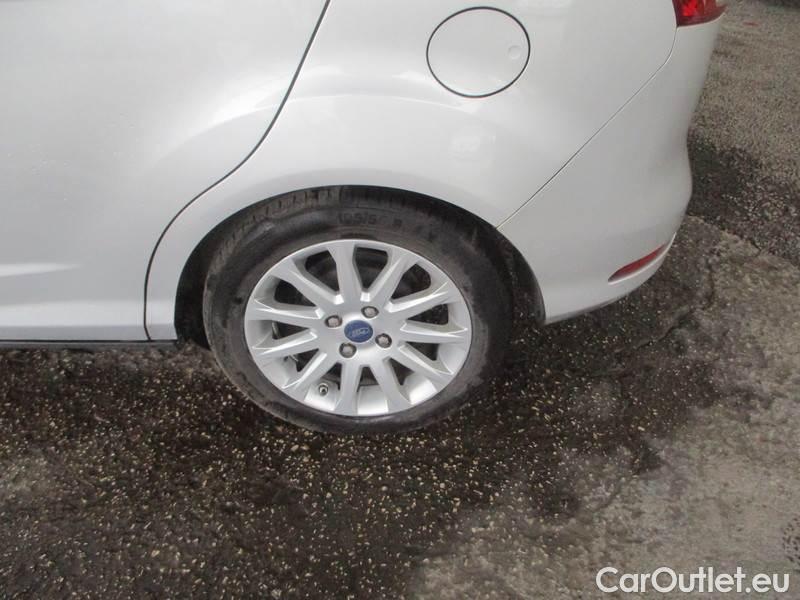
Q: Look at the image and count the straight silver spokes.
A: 11